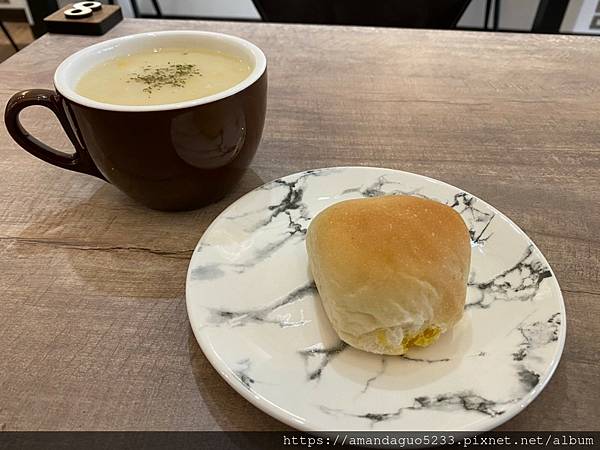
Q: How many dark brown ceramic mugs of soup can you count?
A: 1